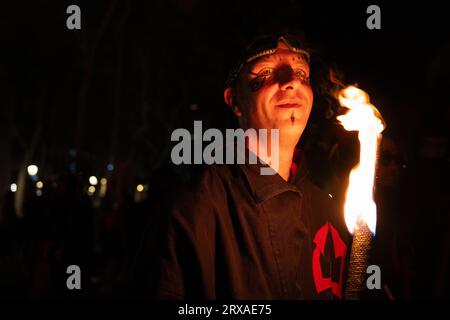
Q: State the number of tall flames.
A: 1